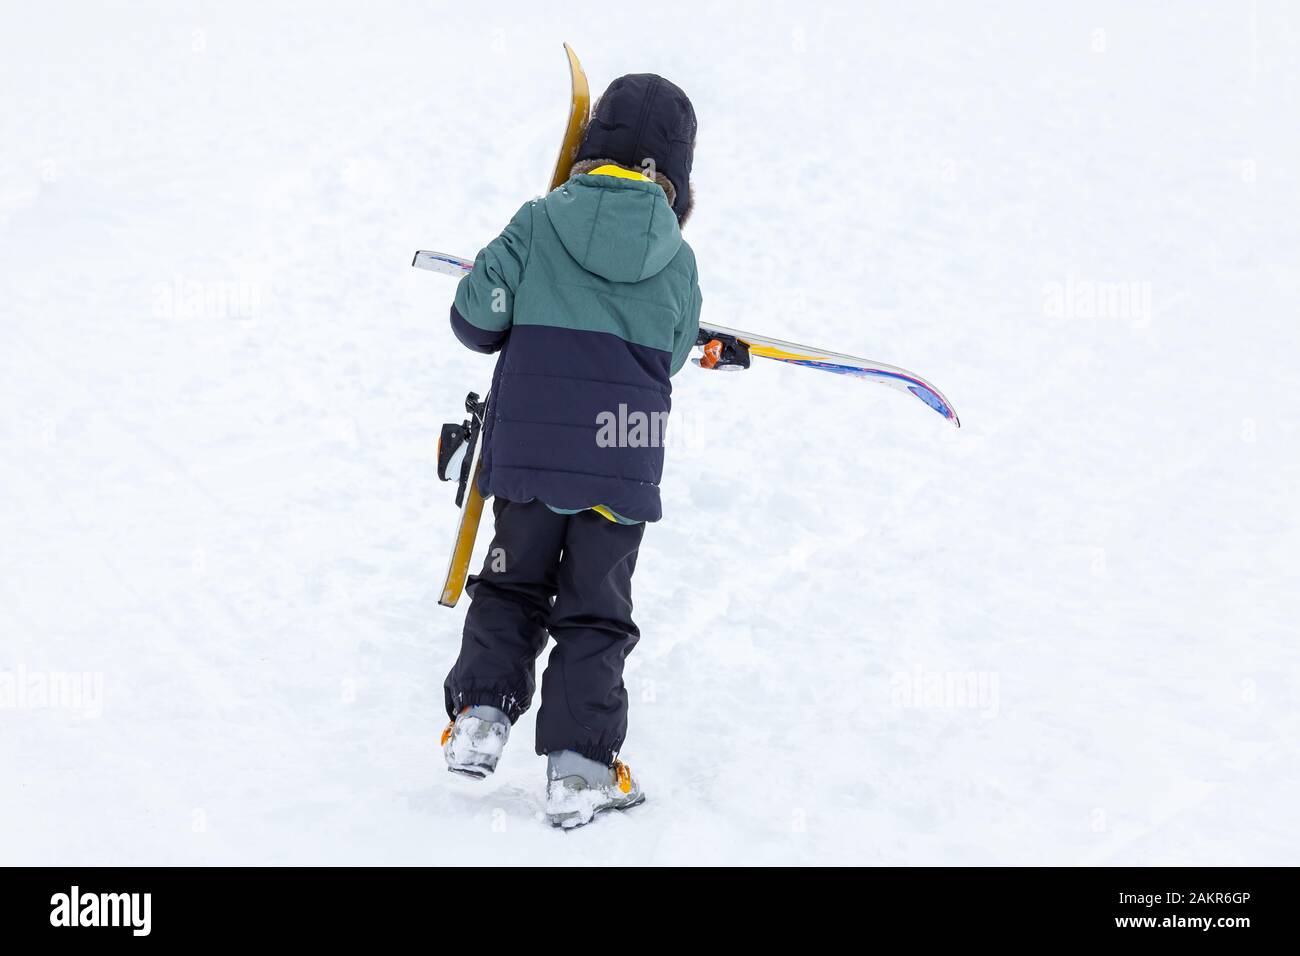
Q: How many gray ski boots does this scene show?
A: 2